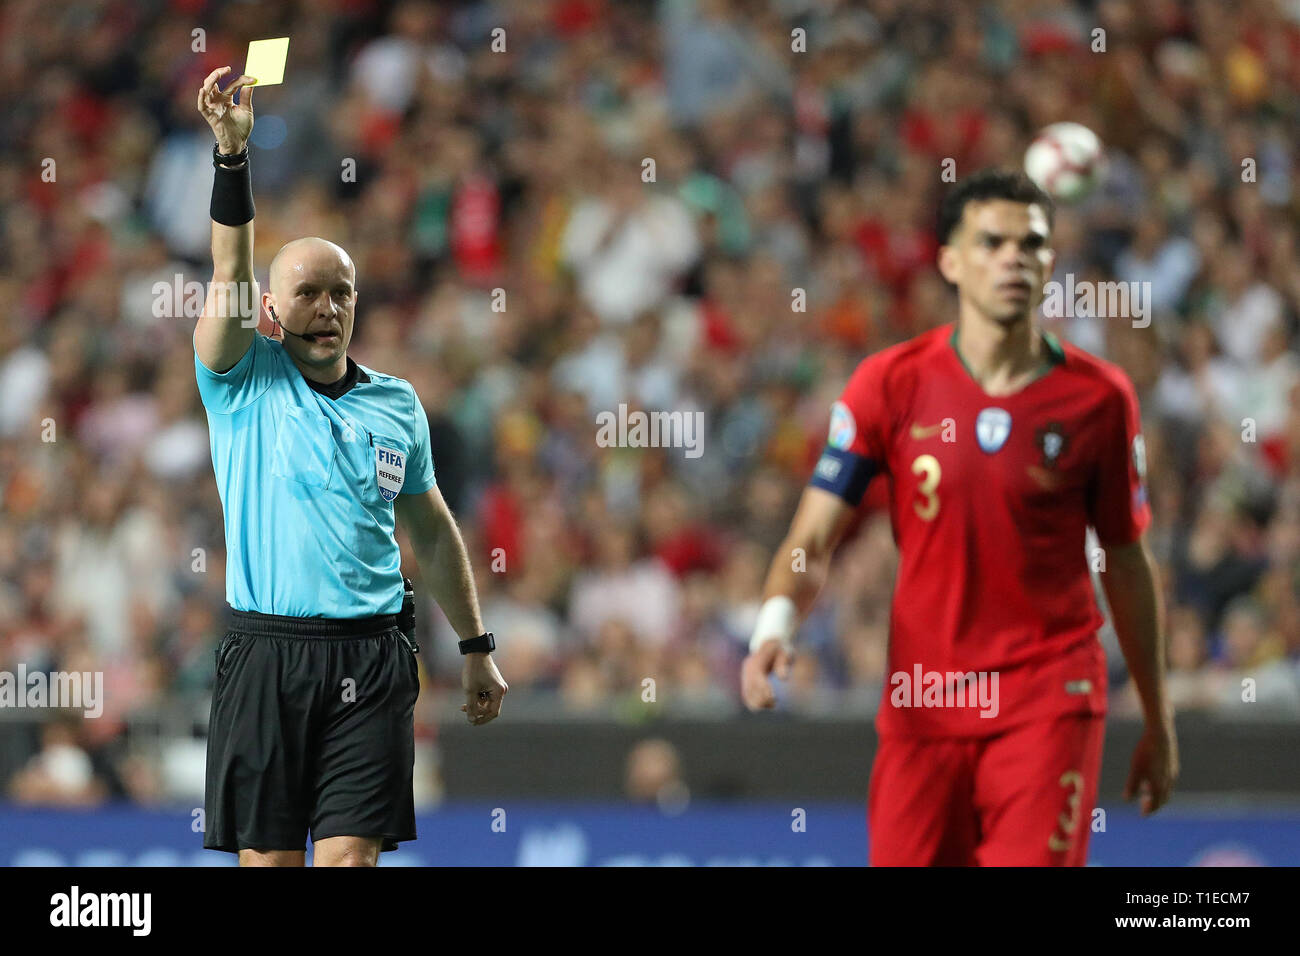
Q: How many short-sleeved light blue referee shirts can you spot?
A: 1